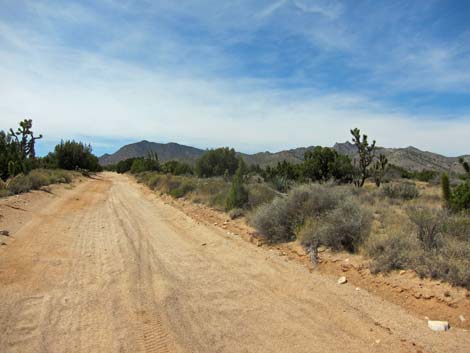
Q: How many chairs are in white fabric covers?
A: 0